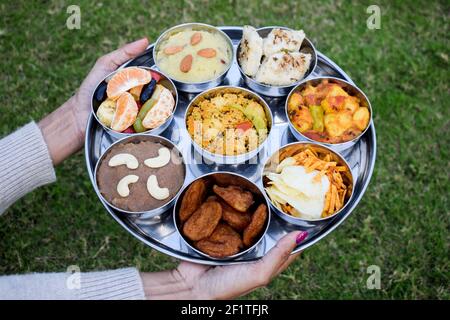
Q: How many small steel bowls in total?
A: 8